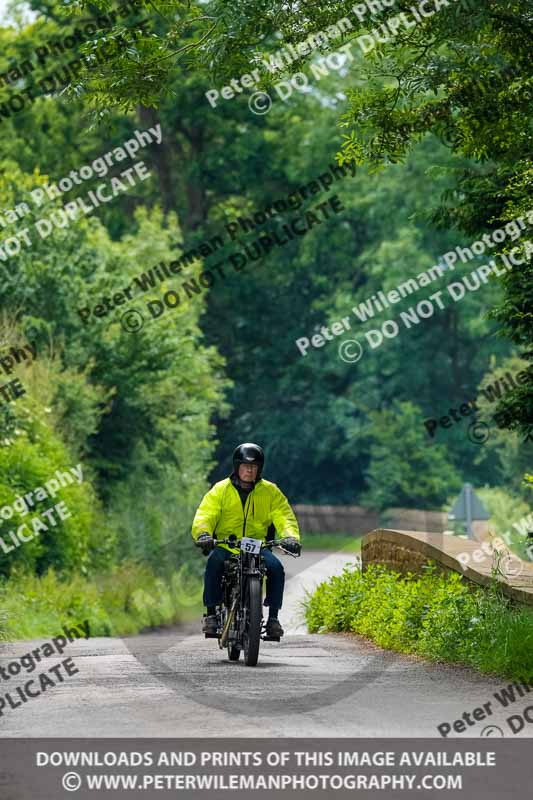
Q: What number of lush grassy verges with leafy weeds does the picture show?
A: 2